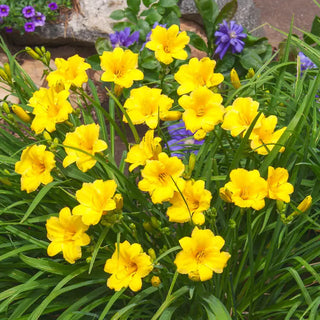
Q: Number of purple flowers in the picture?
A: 11